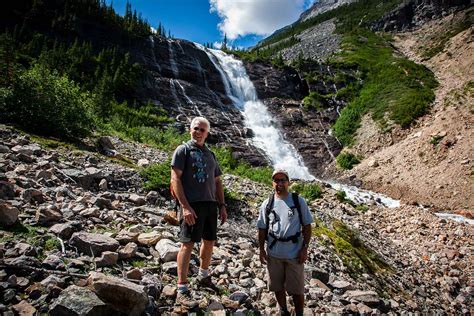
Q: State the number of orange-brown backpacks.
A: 1